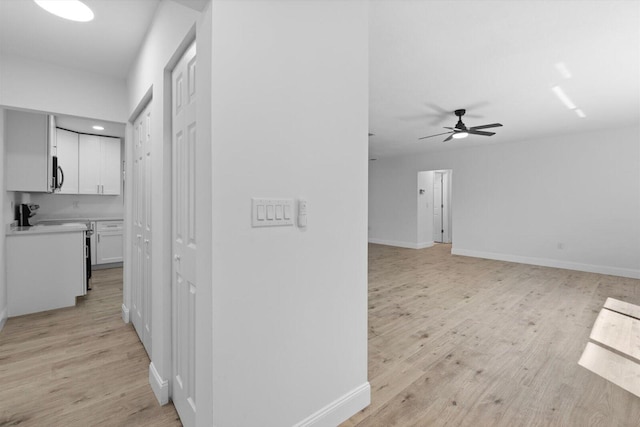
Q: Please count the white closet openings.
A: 2